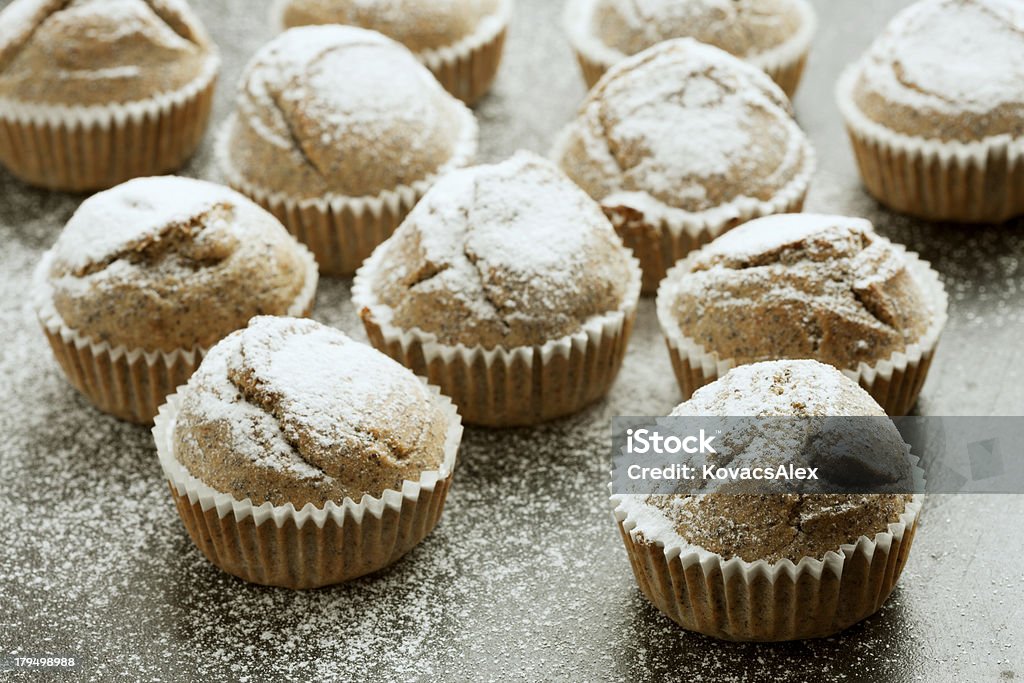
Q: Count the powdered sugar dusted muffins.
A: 11